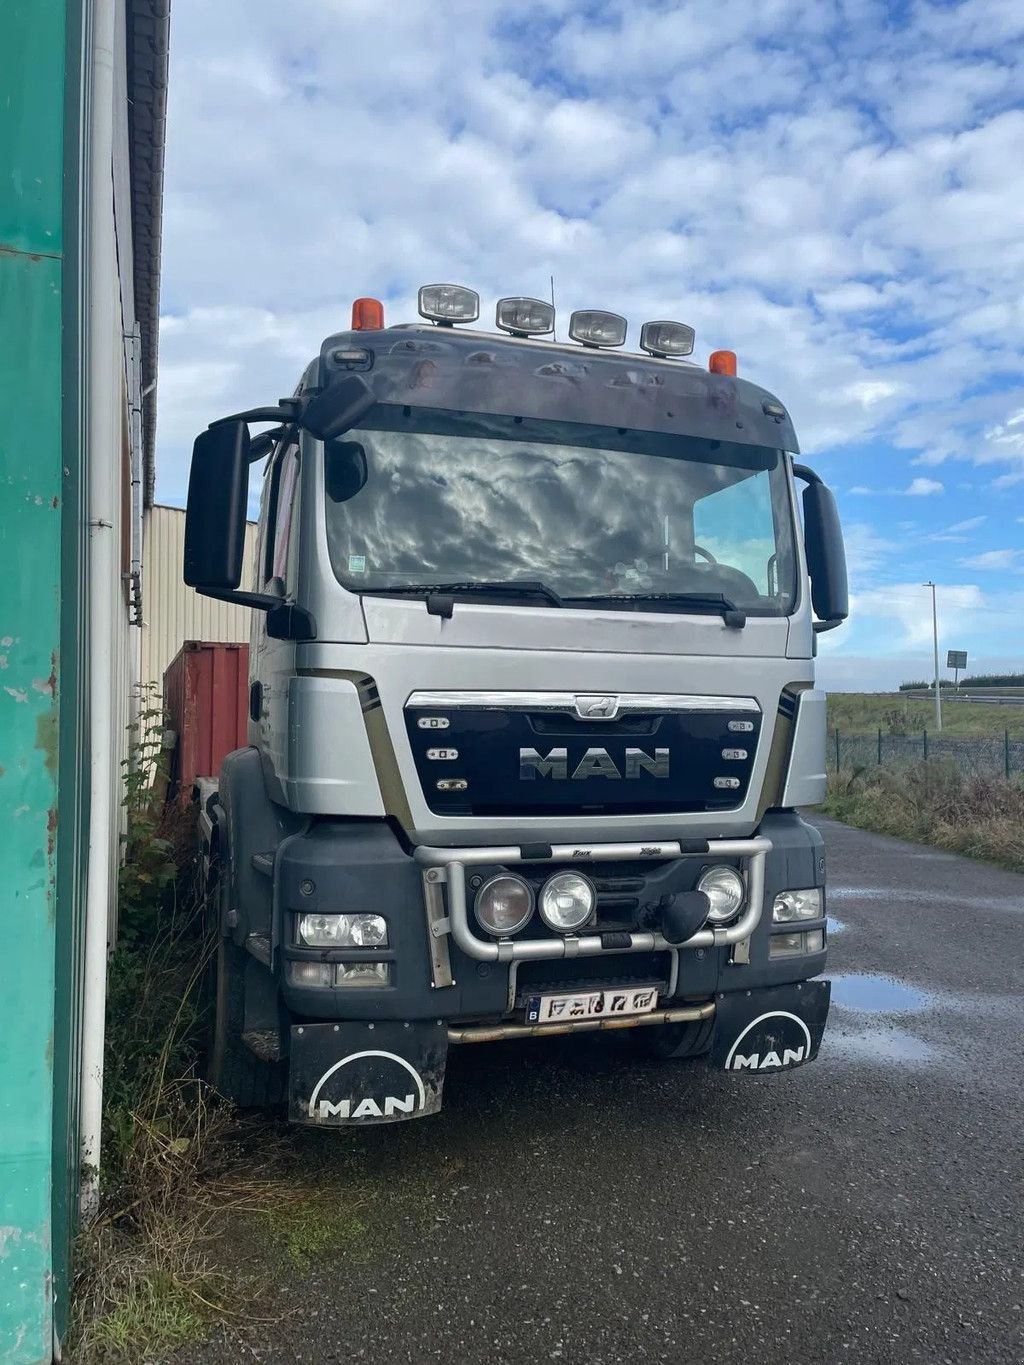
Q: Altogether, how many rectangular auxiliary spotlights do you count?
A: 4